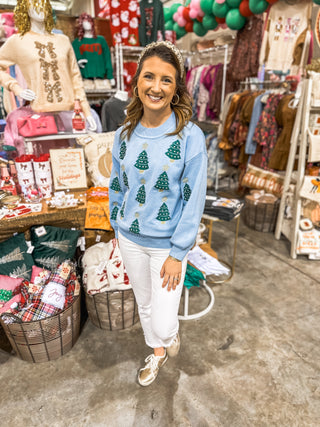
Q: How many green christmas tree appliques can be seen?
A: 12